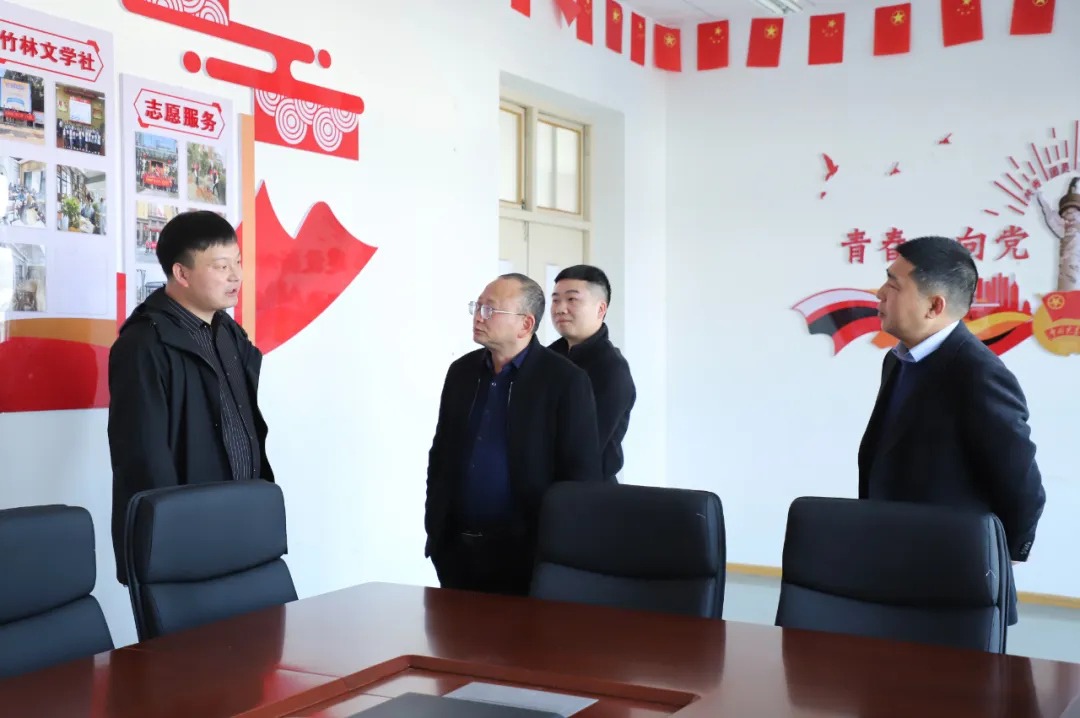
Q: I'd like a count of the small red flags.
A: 12